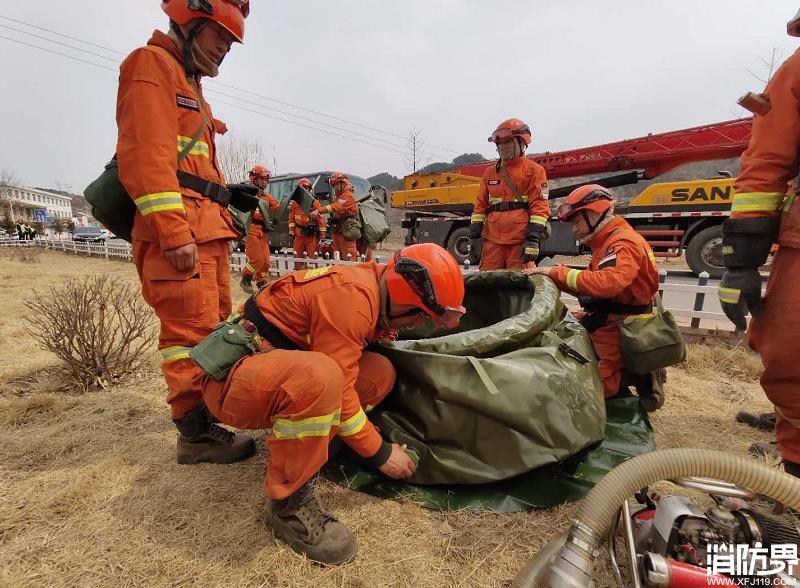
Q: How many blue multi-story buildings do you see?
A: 0